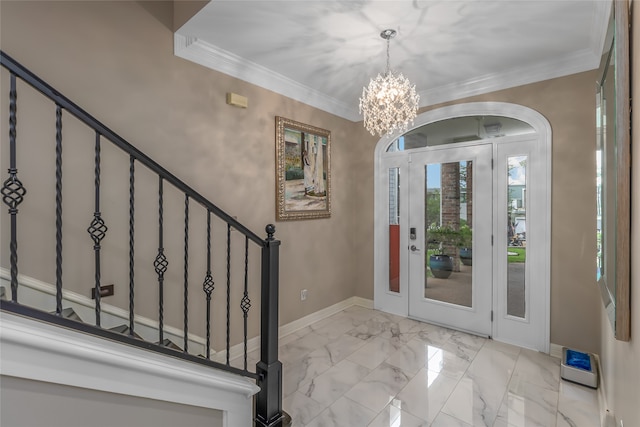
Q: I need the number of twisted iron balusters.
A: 9